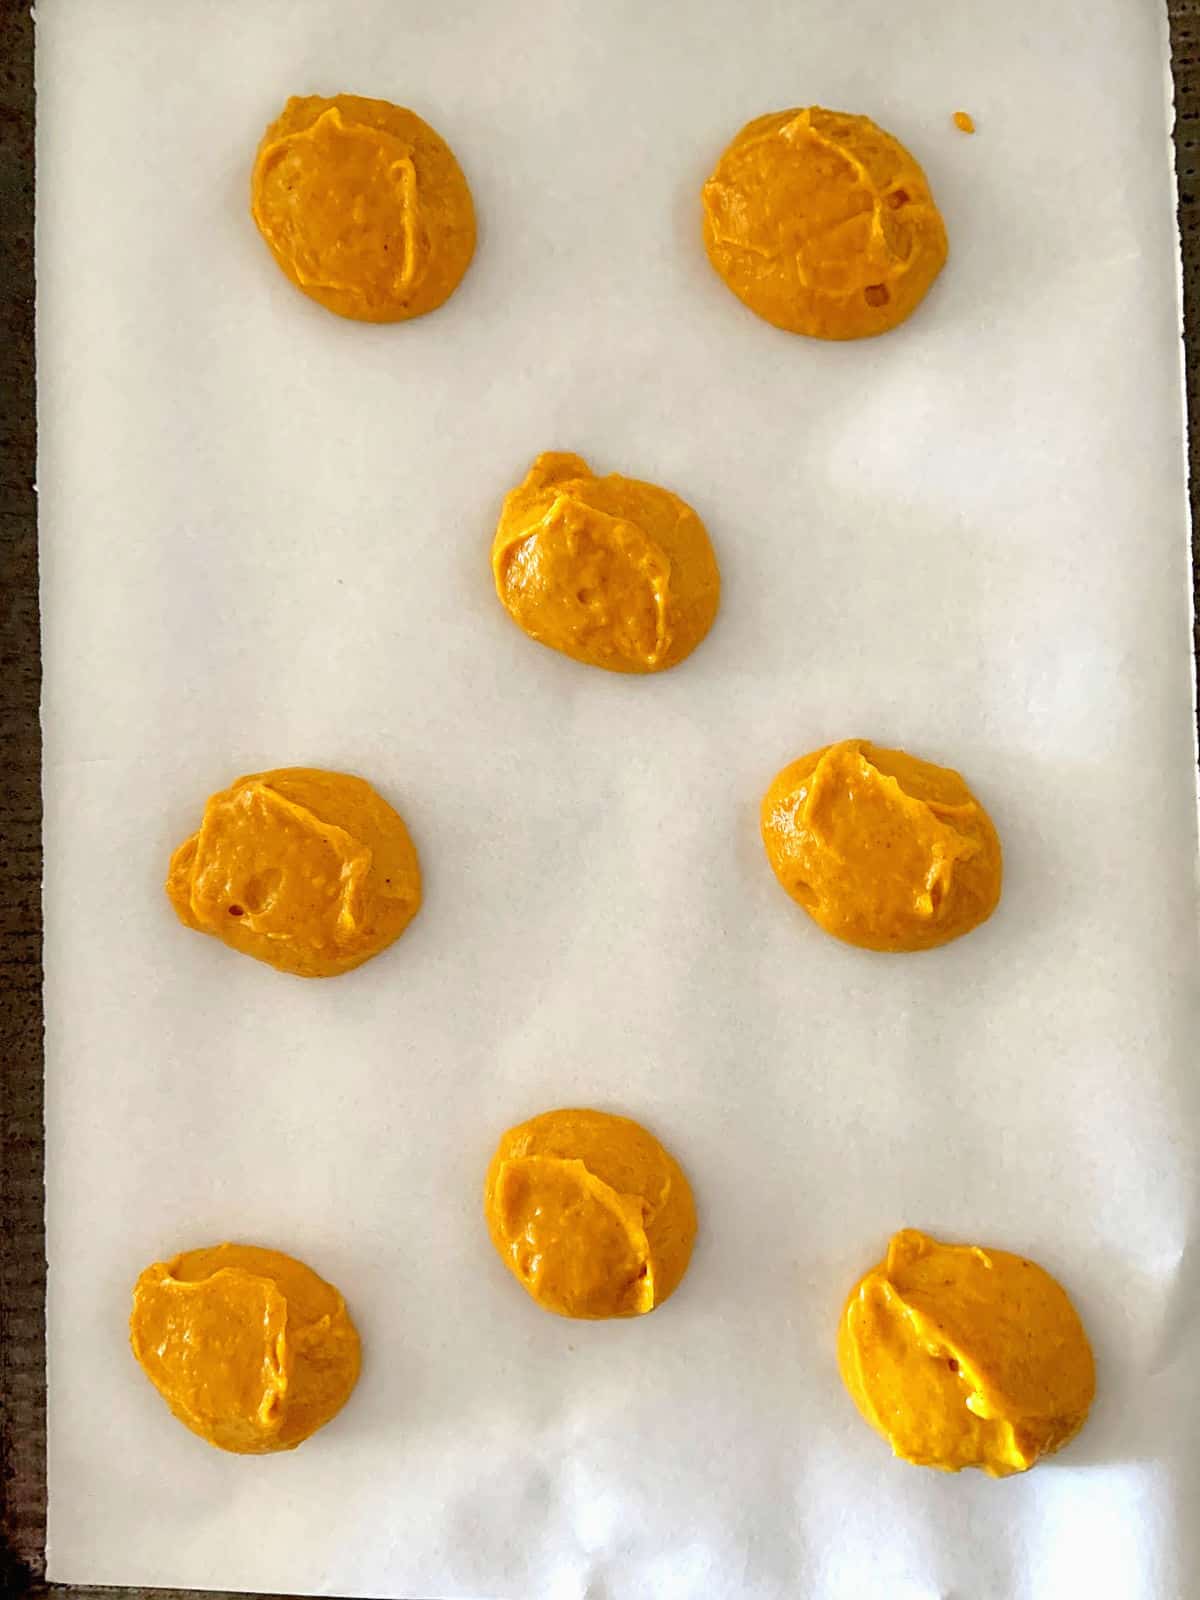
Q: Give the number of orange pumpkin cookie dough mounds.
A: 8